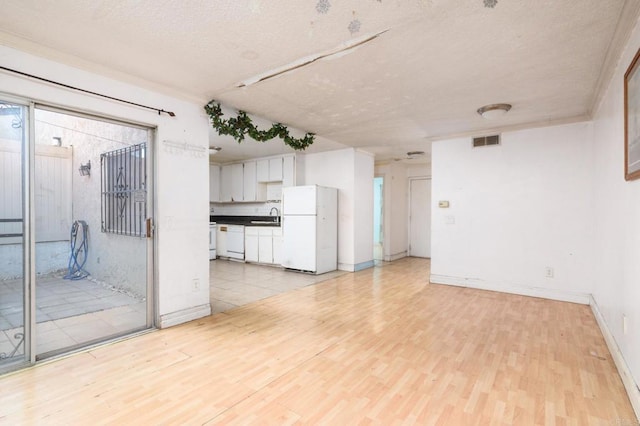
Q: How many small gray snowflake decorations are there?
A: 3